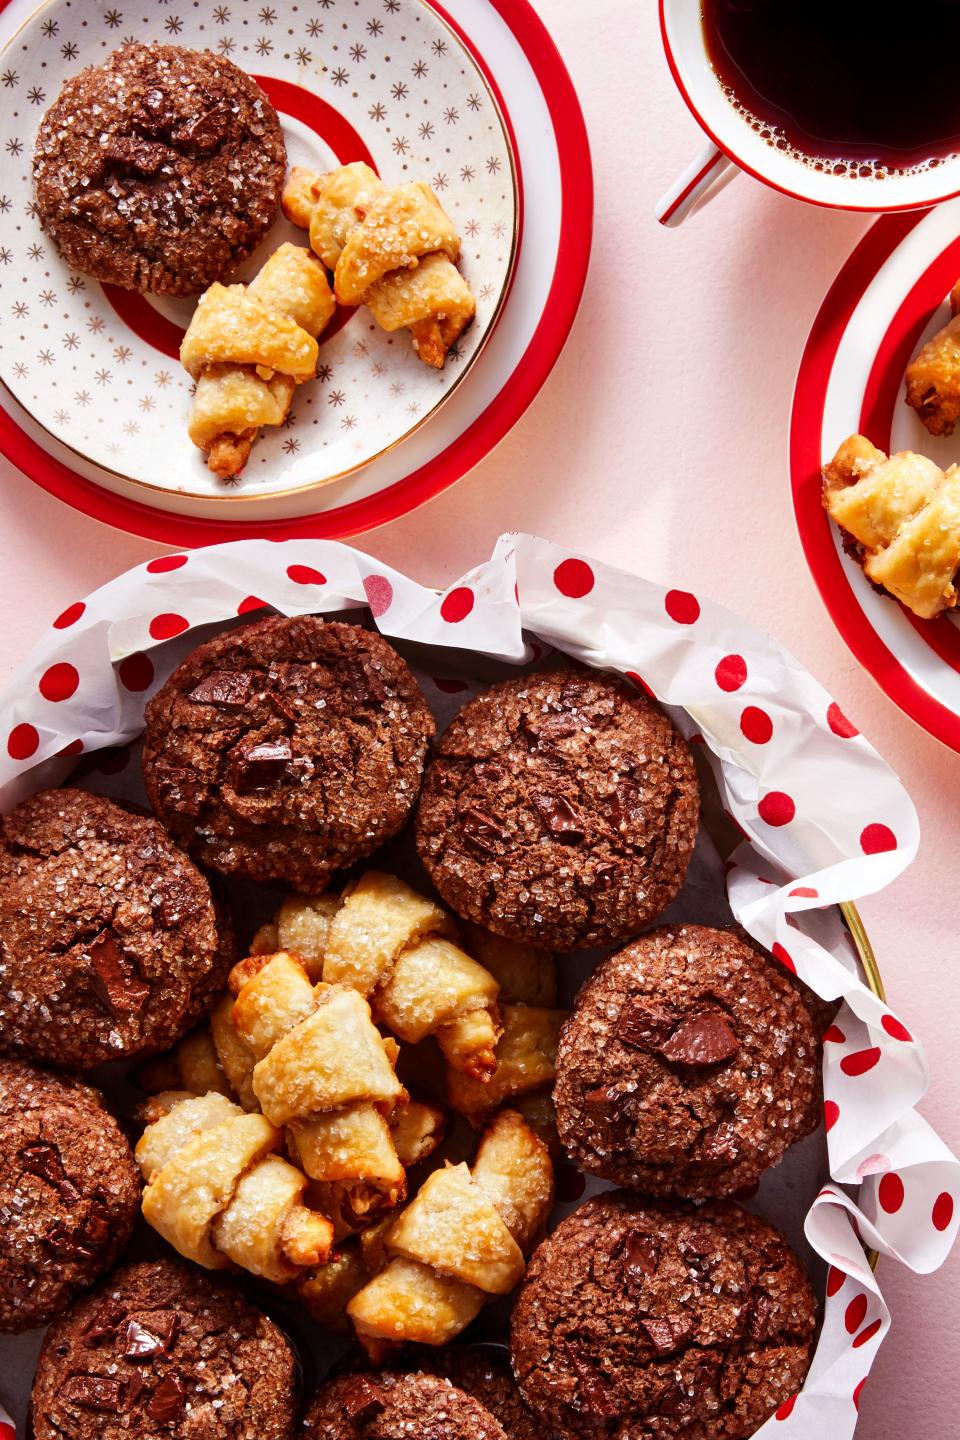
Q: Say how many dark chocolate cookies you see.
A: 9